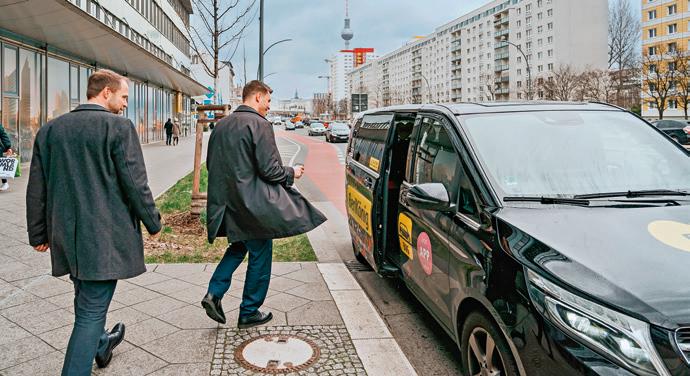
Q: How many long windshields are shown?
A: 1